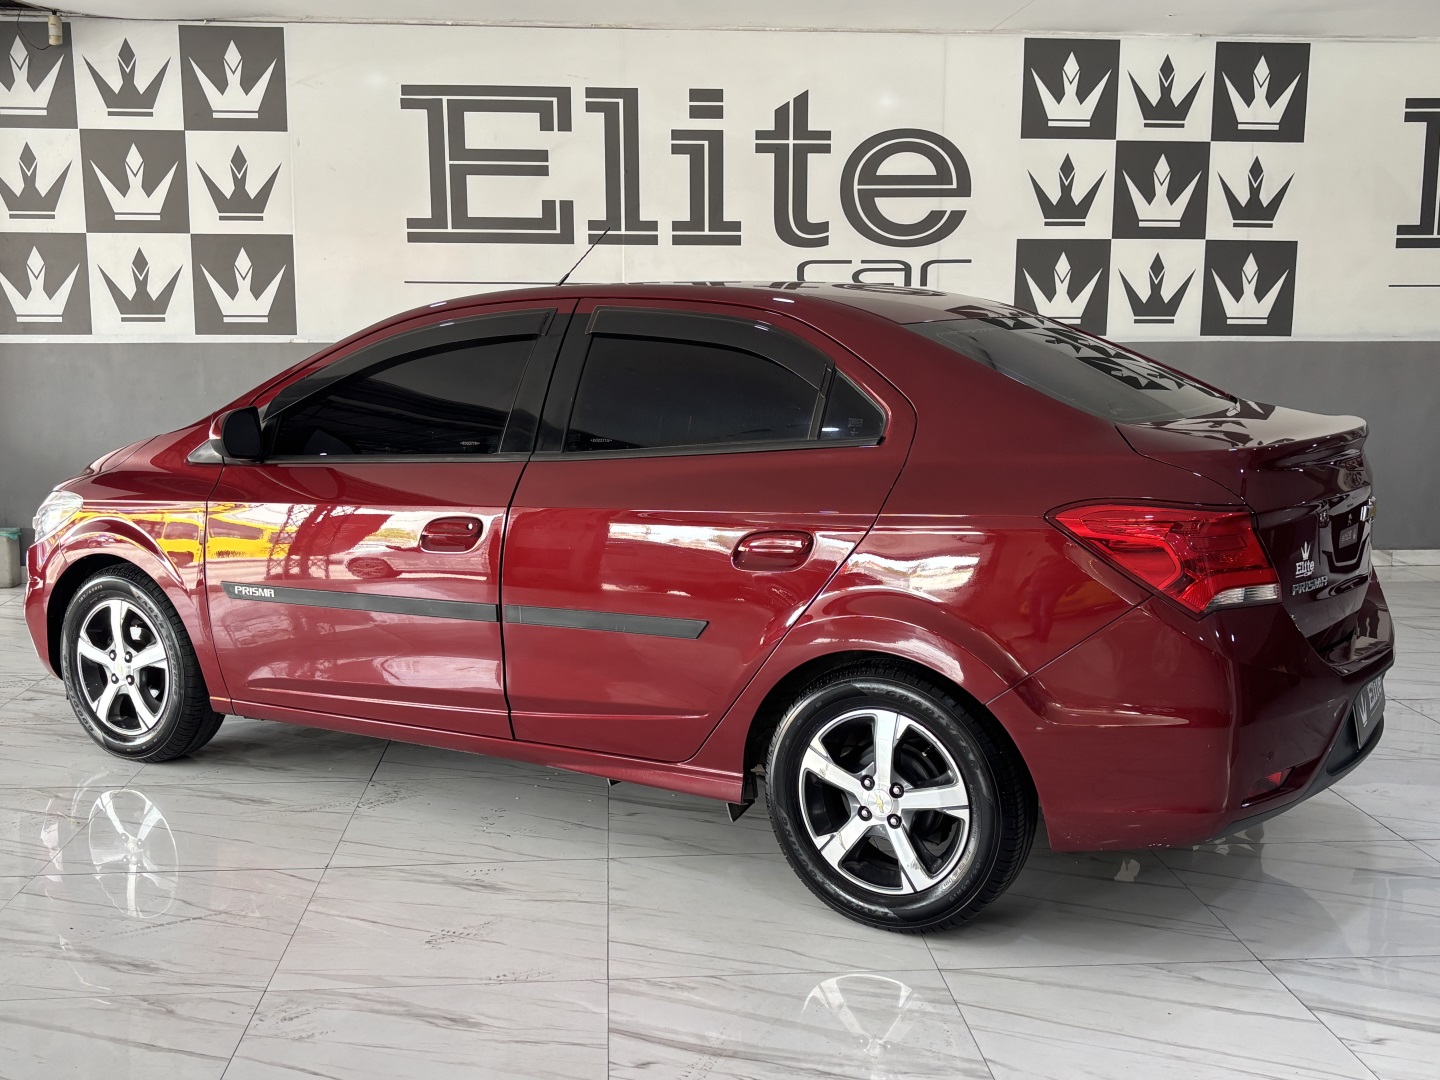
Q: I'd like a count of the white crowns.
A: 12